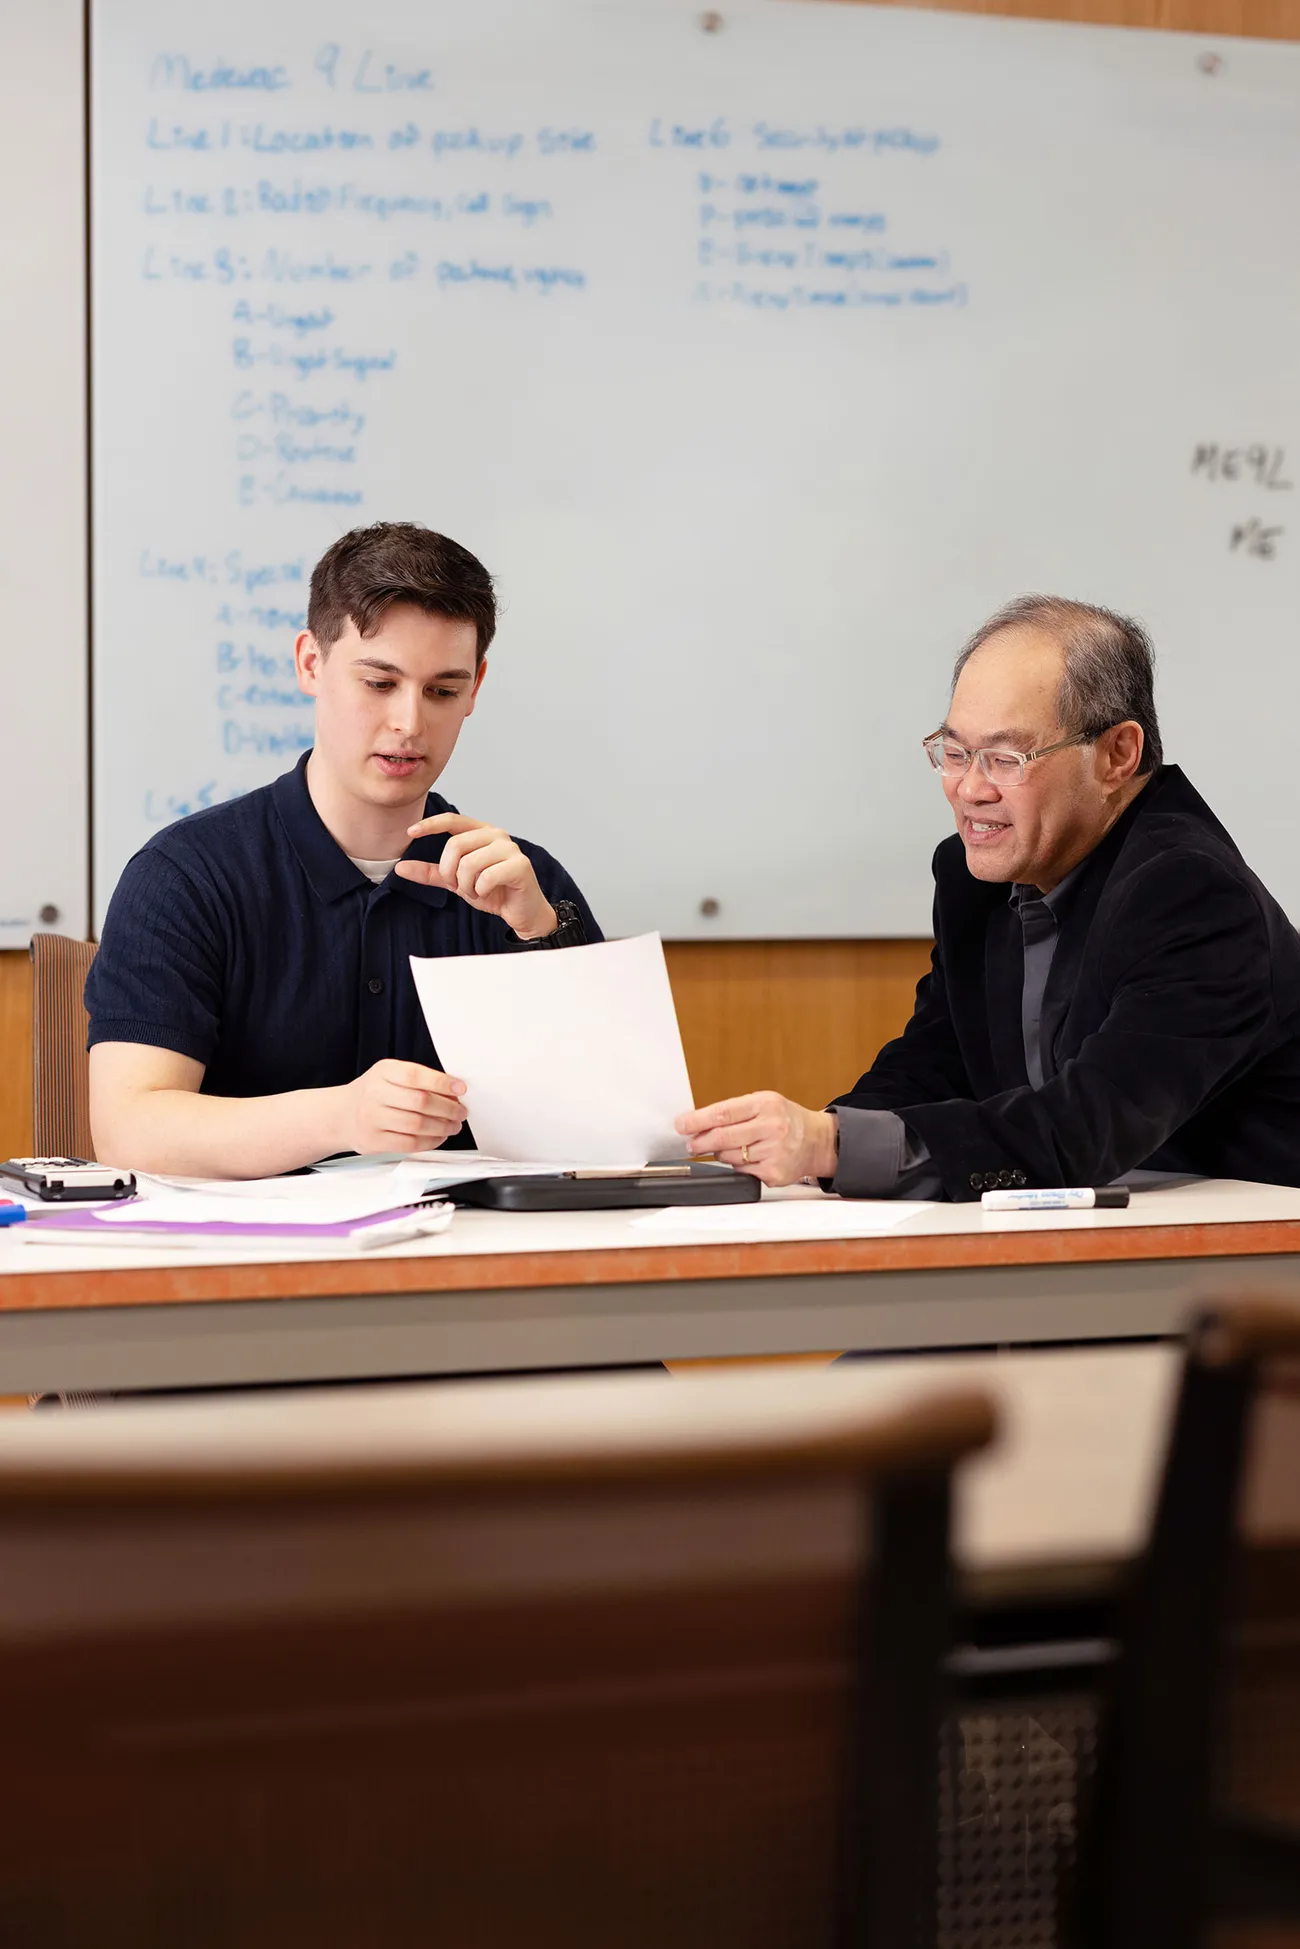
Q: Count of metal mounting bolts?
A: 4